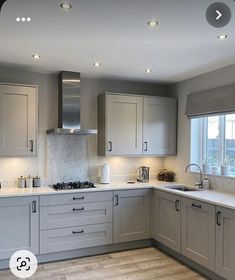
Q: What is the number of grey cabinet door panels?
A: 8